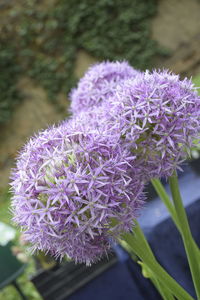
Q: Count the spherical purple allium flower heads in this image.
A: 3